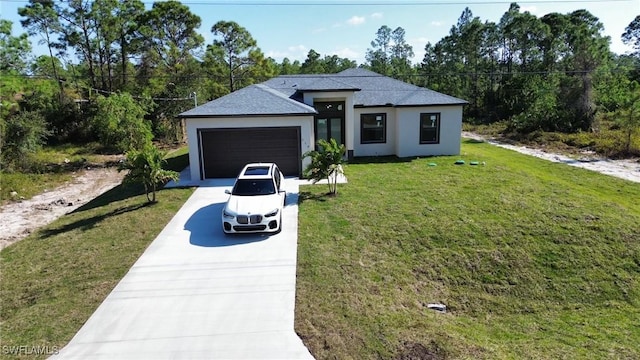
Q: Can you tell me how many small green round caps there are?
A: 3